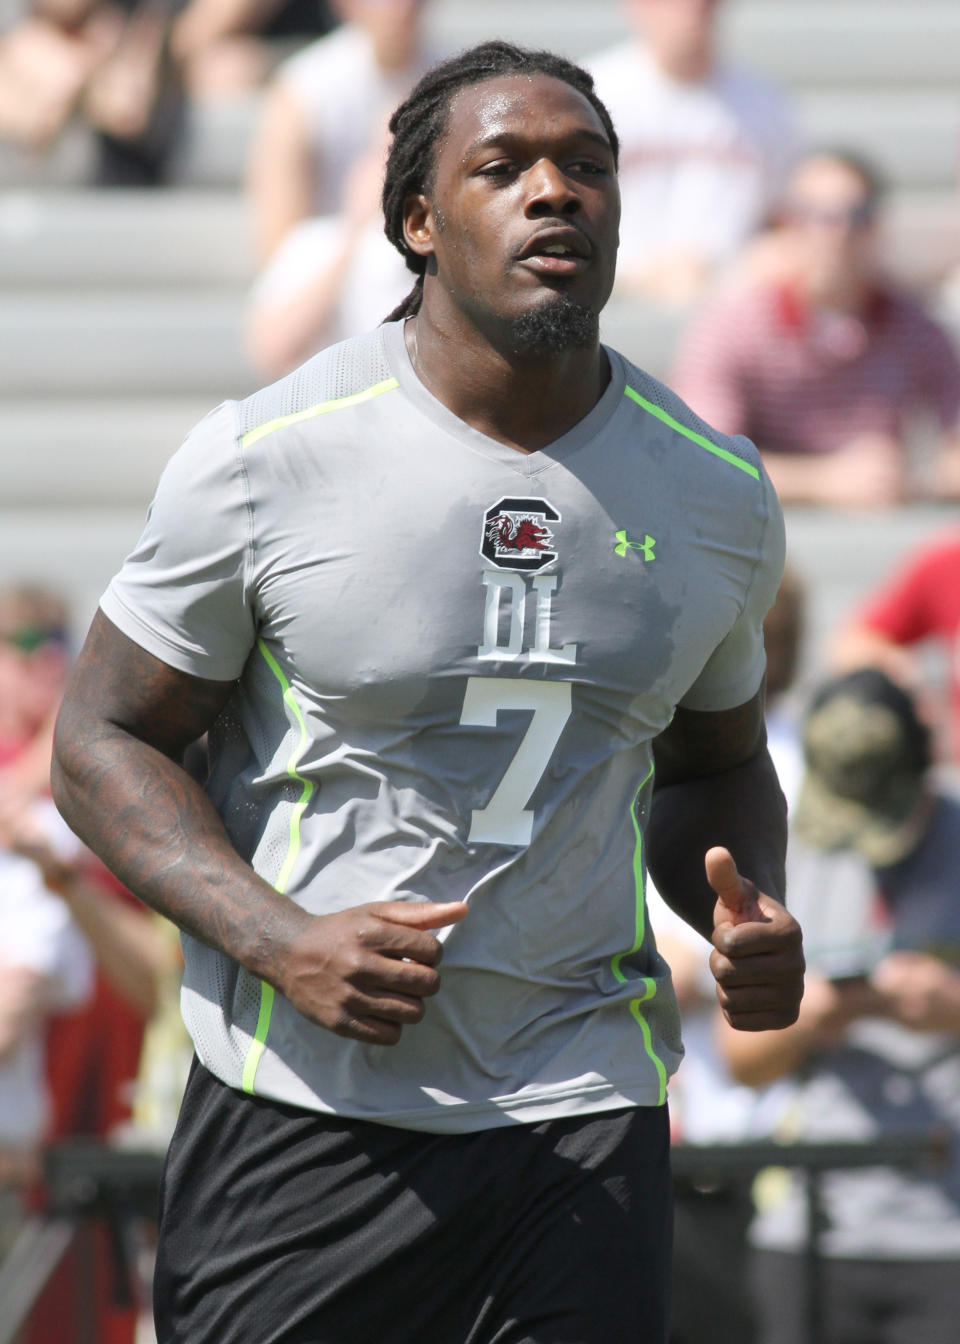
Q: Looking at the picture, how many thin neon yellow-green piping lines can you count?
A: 4